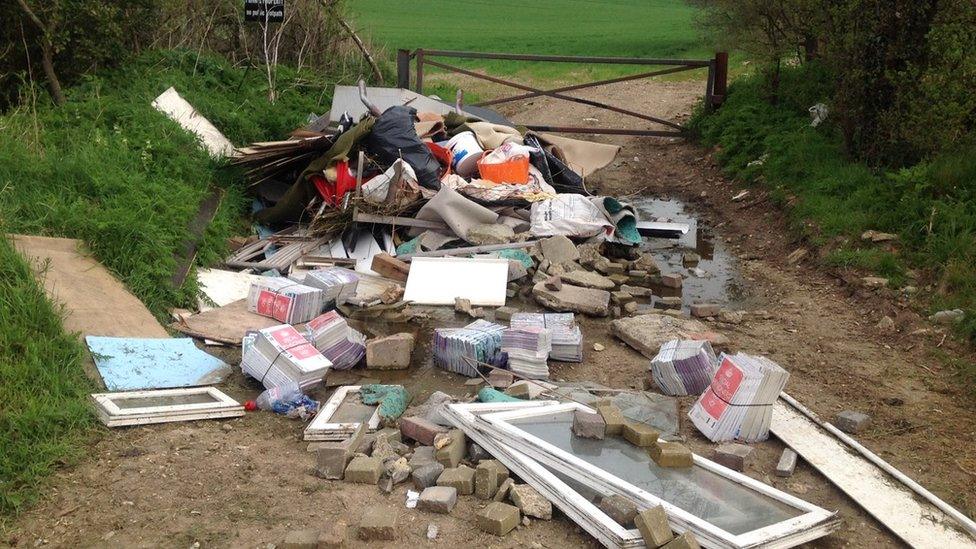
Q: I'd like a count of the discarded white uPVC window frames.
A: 4